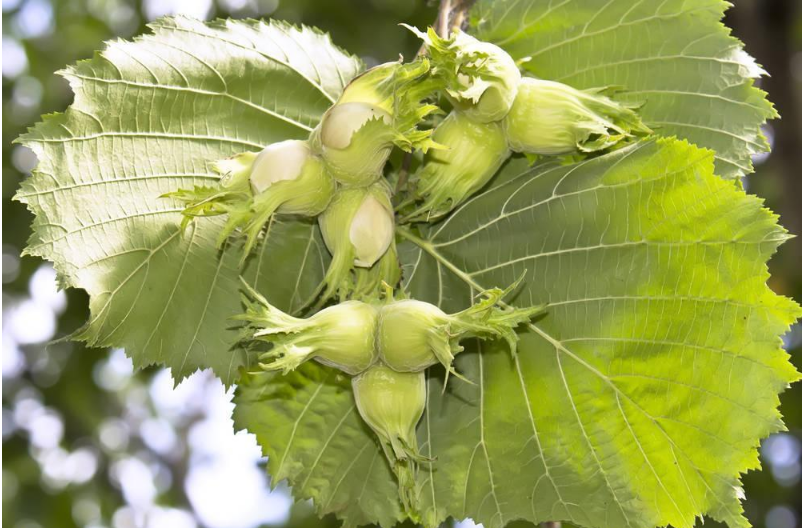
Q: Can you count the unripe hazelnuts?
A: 9